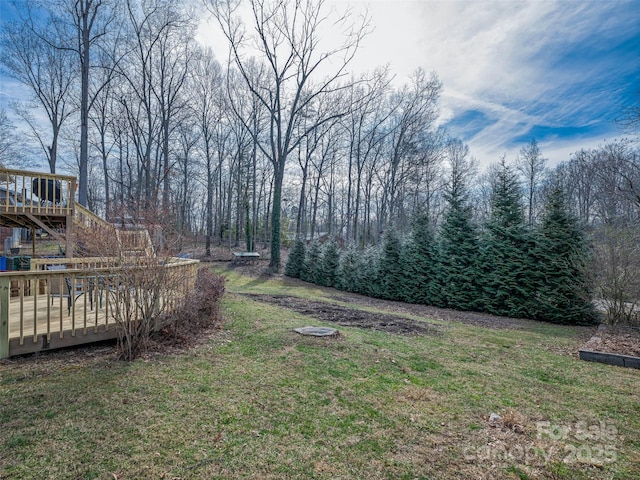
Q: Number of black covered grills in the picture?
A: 1